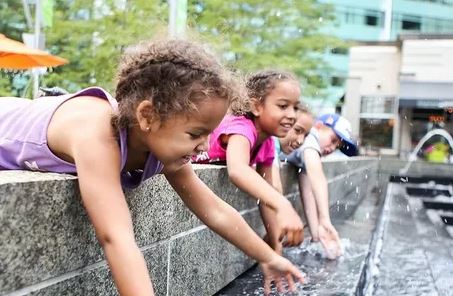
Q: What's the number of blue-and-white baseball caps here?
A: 1